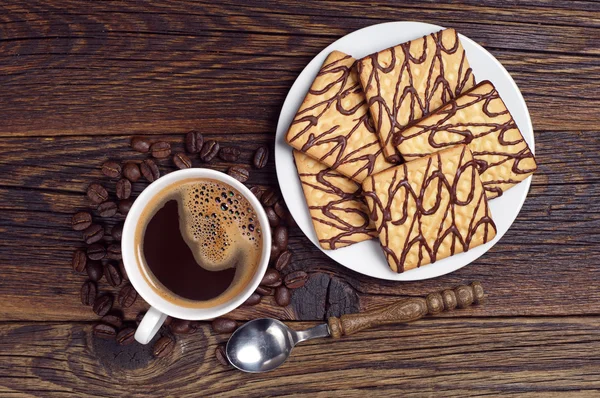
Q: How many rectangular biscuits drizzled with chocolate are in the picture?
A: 5